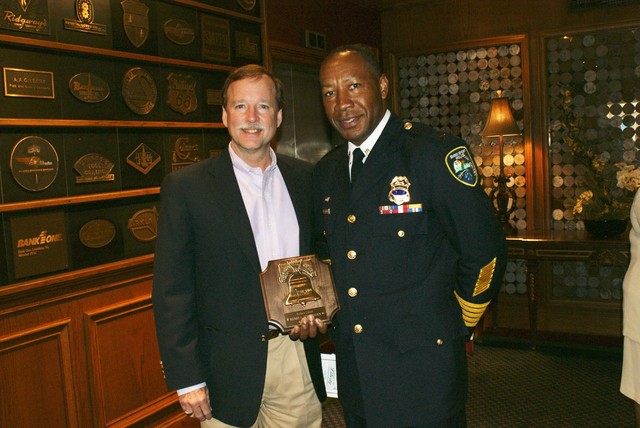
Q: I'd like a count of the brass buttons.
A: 7